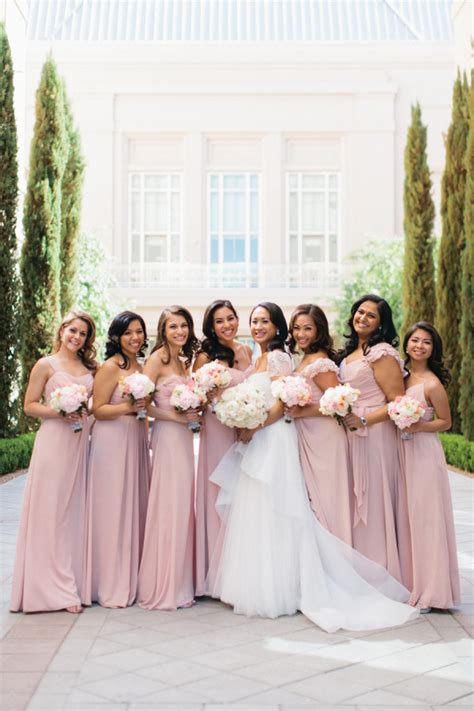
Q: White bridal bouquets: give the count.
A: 1